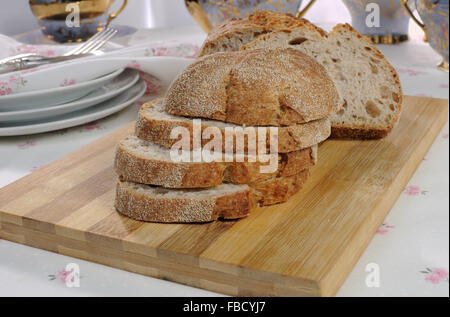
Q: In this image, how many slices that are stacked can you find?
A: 4